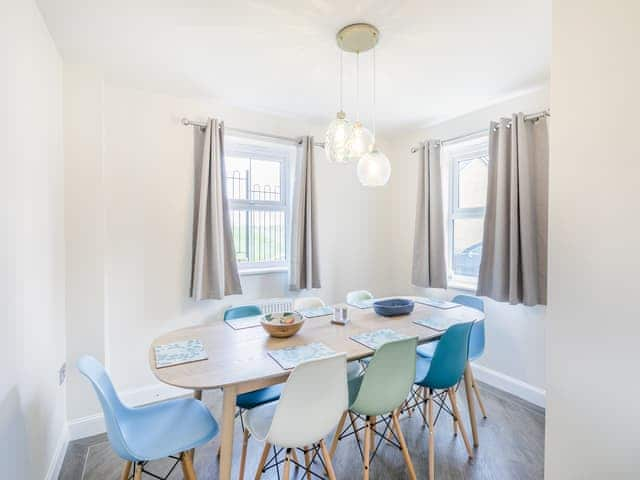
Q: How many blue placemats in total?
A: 8